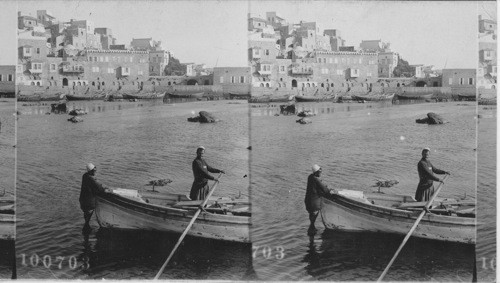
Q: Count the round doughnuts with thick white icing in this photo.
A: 0